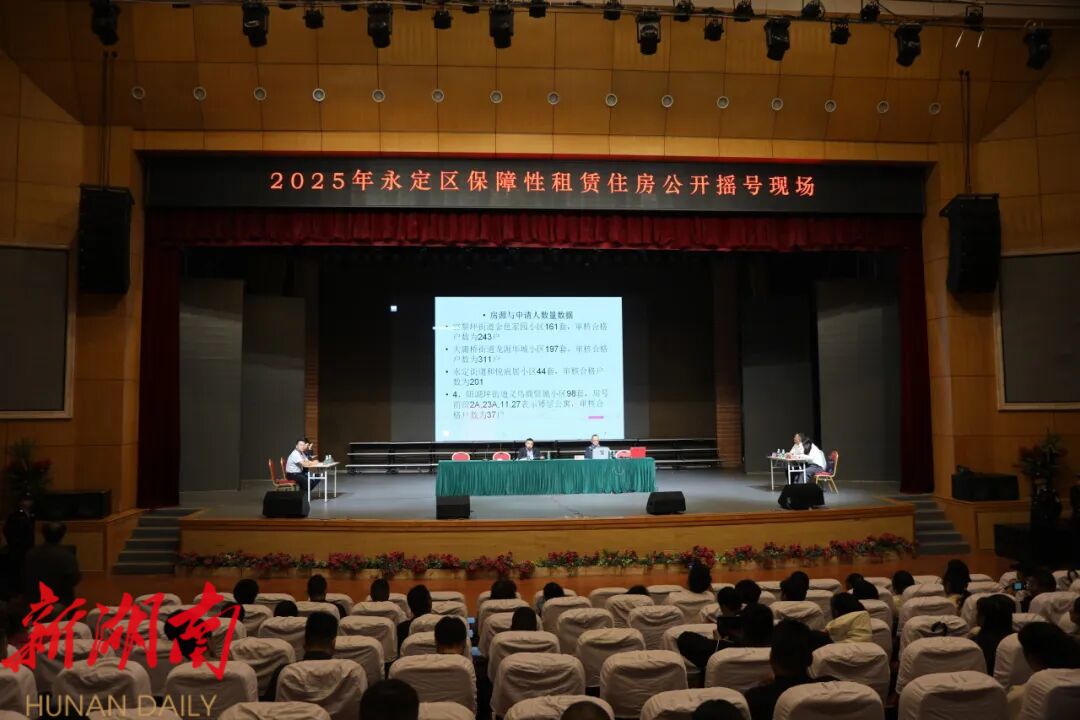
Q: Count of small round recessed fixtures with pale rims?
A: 15